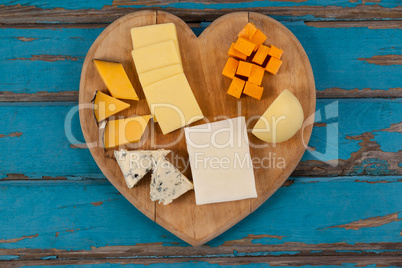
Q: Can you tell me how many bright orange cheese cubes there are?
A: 12